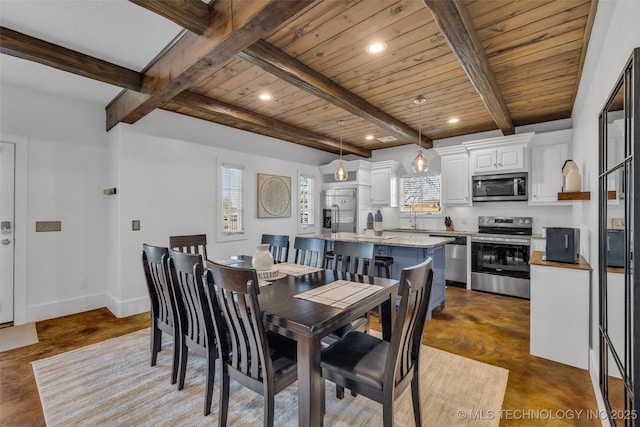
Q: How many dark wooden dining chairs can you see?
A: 8